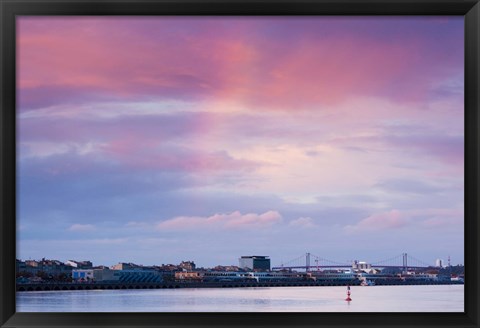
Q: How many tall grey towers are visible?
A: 2